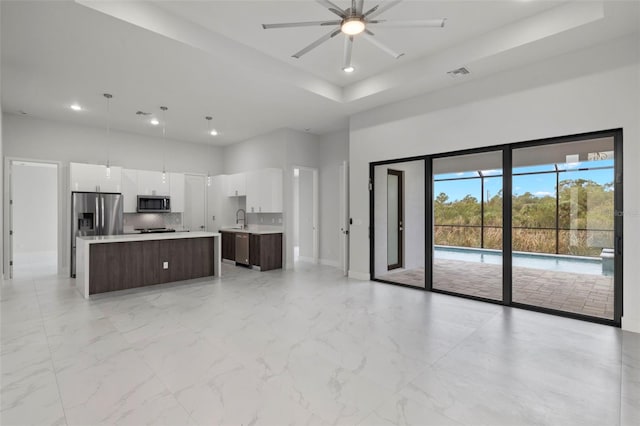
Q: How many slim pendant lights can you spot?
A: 3